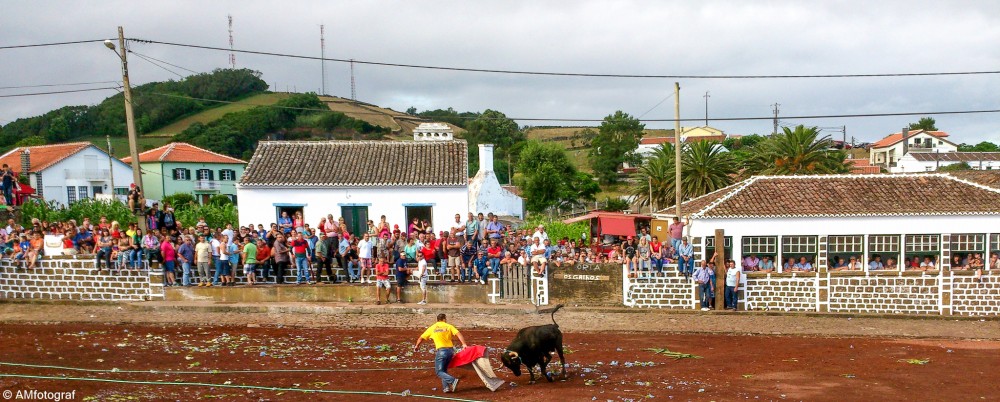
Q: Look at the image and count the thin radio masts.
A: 3